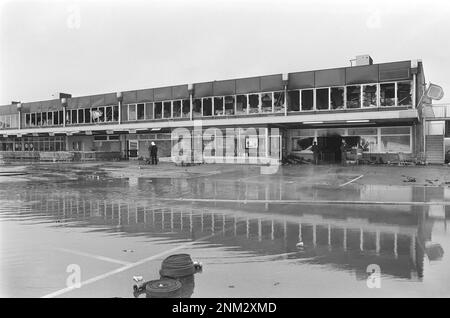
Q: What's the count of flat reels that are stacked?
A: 2